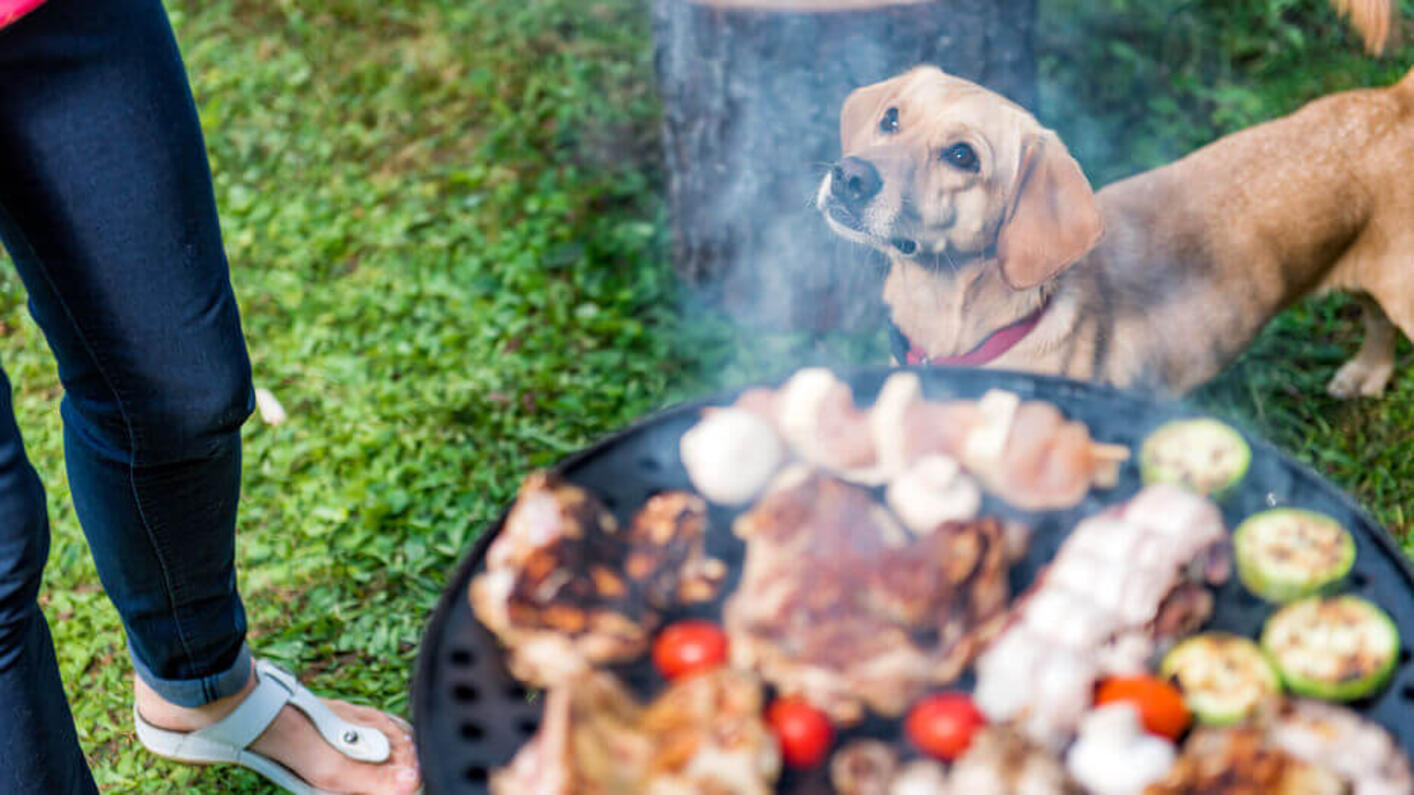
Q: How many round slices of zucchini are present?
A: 4